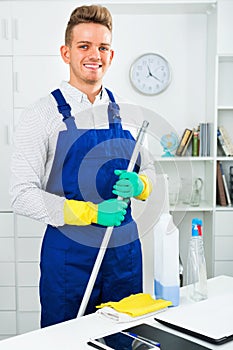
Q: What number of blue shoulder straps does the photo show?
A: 2